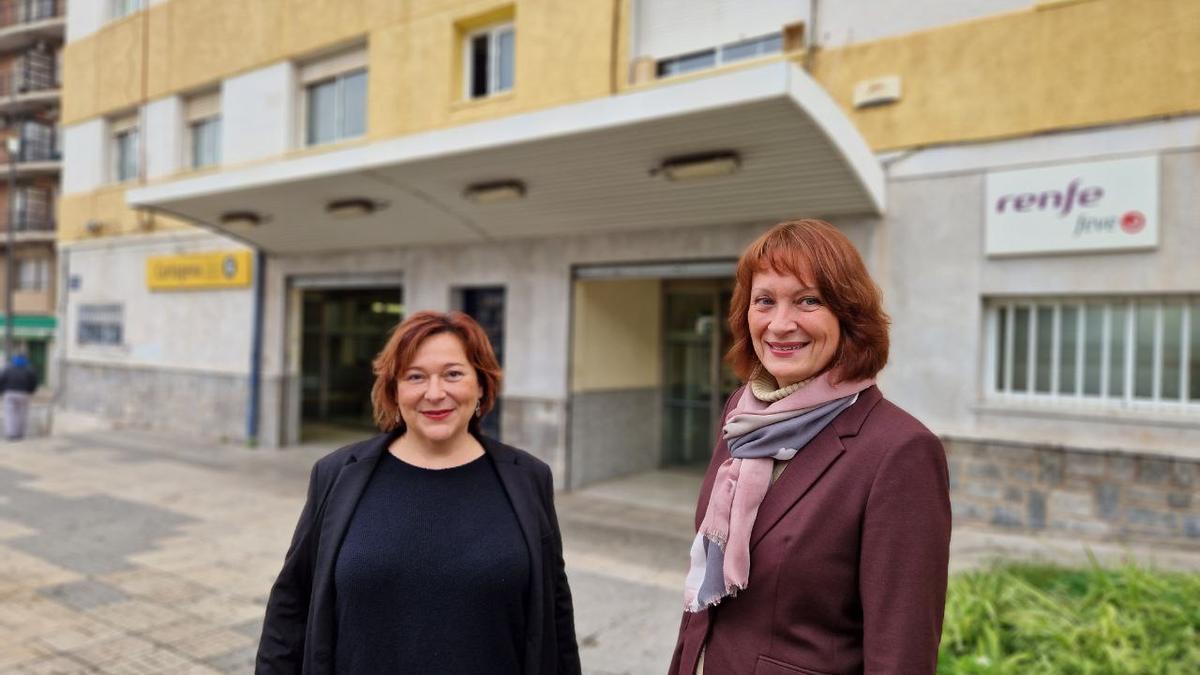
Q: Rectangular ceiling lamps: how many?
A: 4